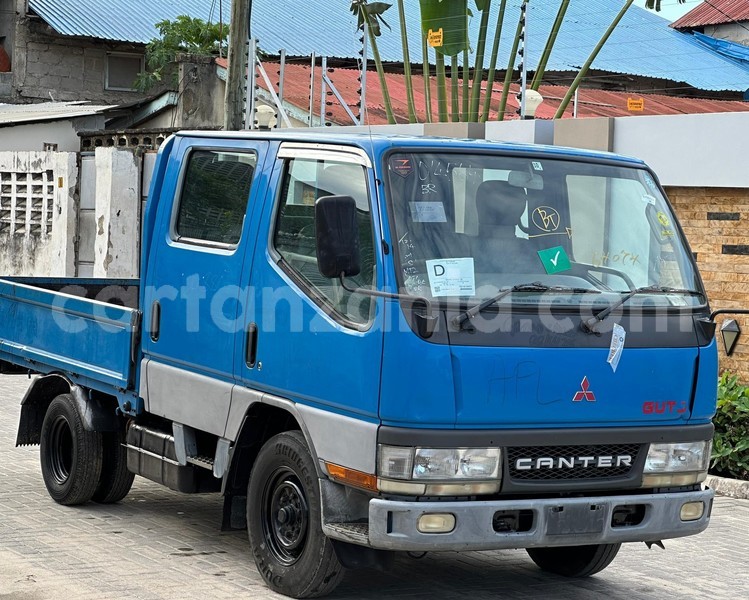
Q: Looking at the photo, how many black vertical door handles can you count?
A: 2